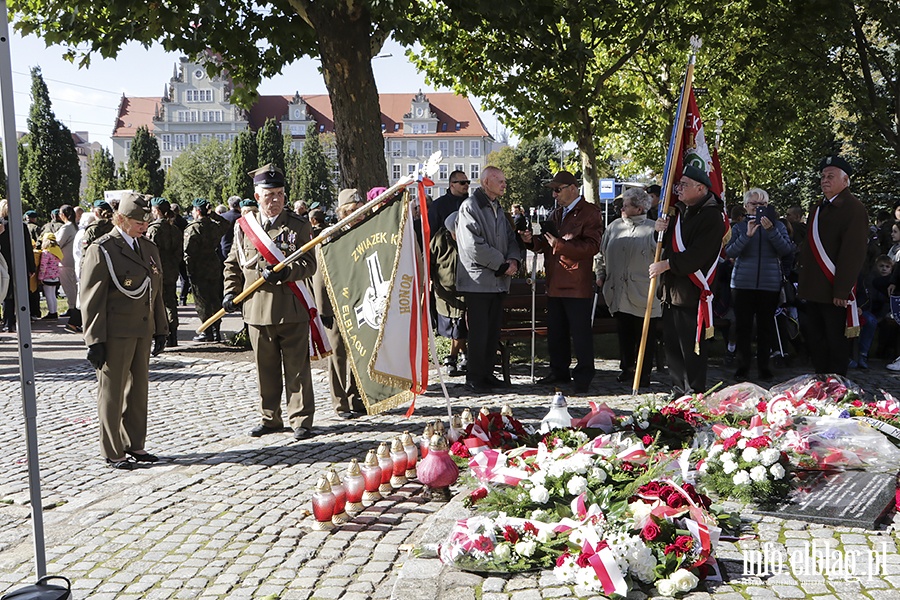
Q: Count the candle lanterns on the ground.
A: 15